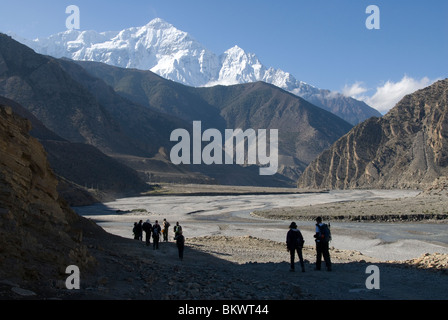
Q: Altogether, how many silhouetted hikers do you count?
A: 9